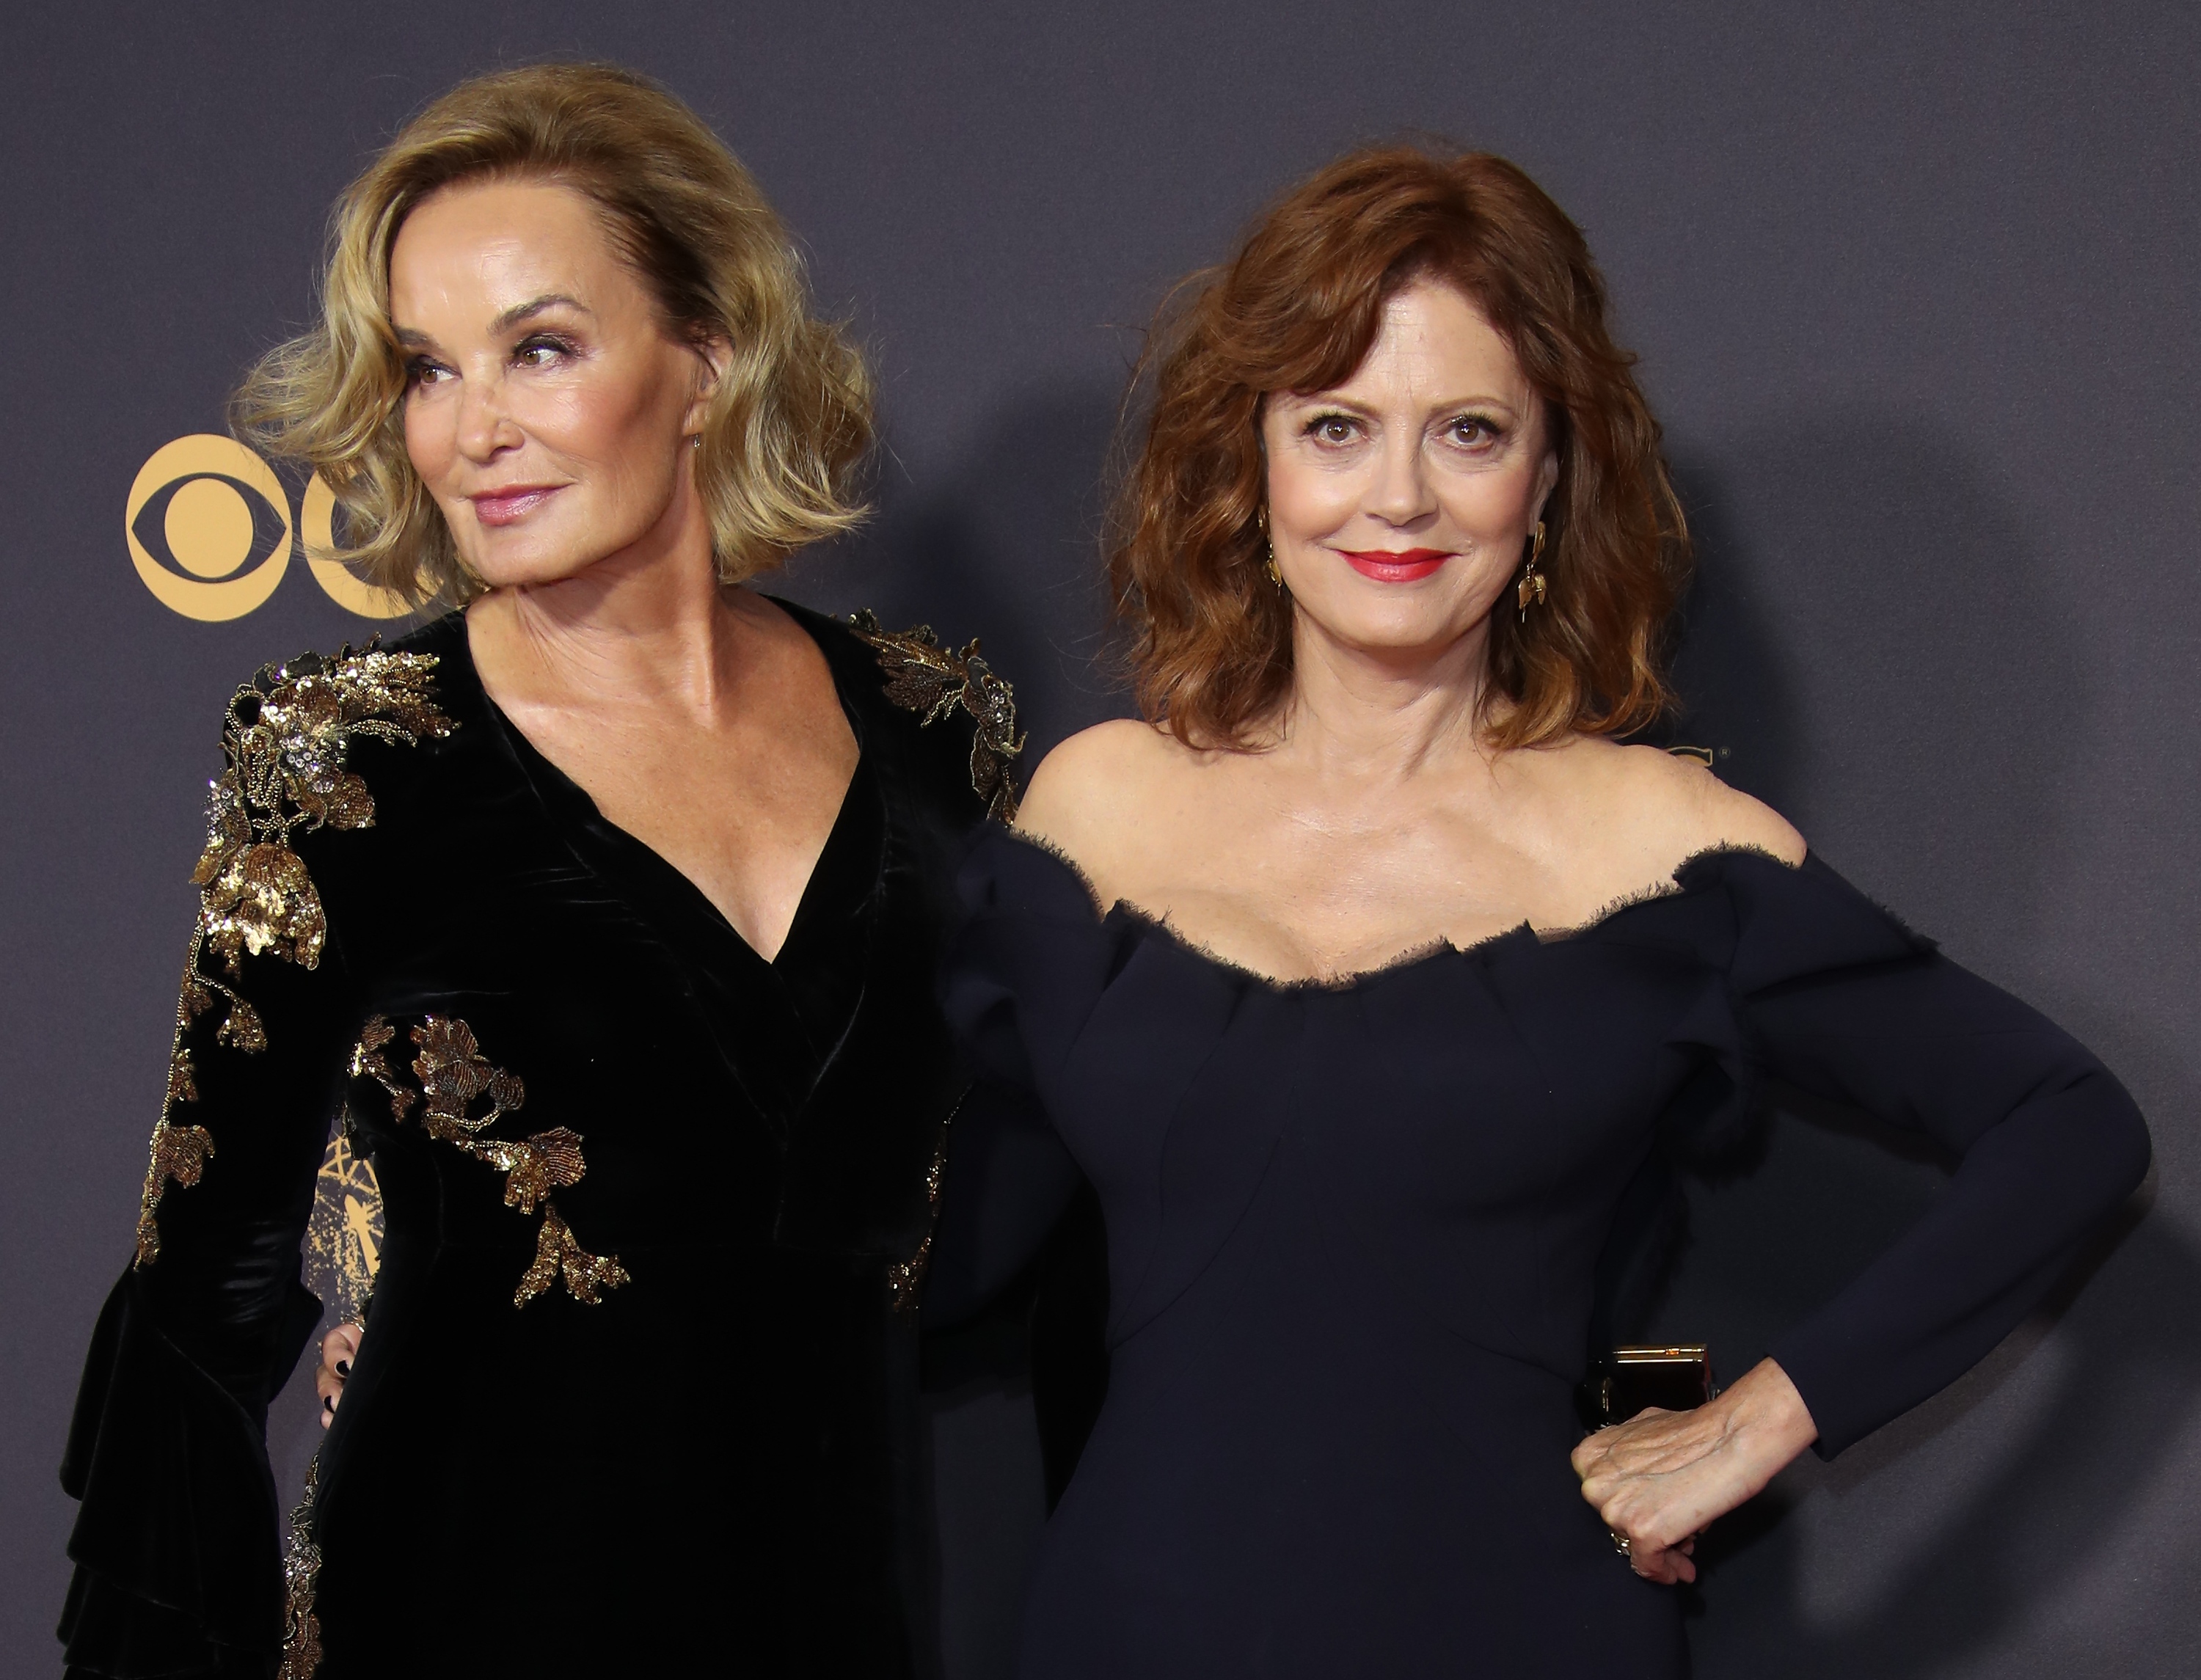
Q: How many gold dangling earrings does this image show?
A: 2